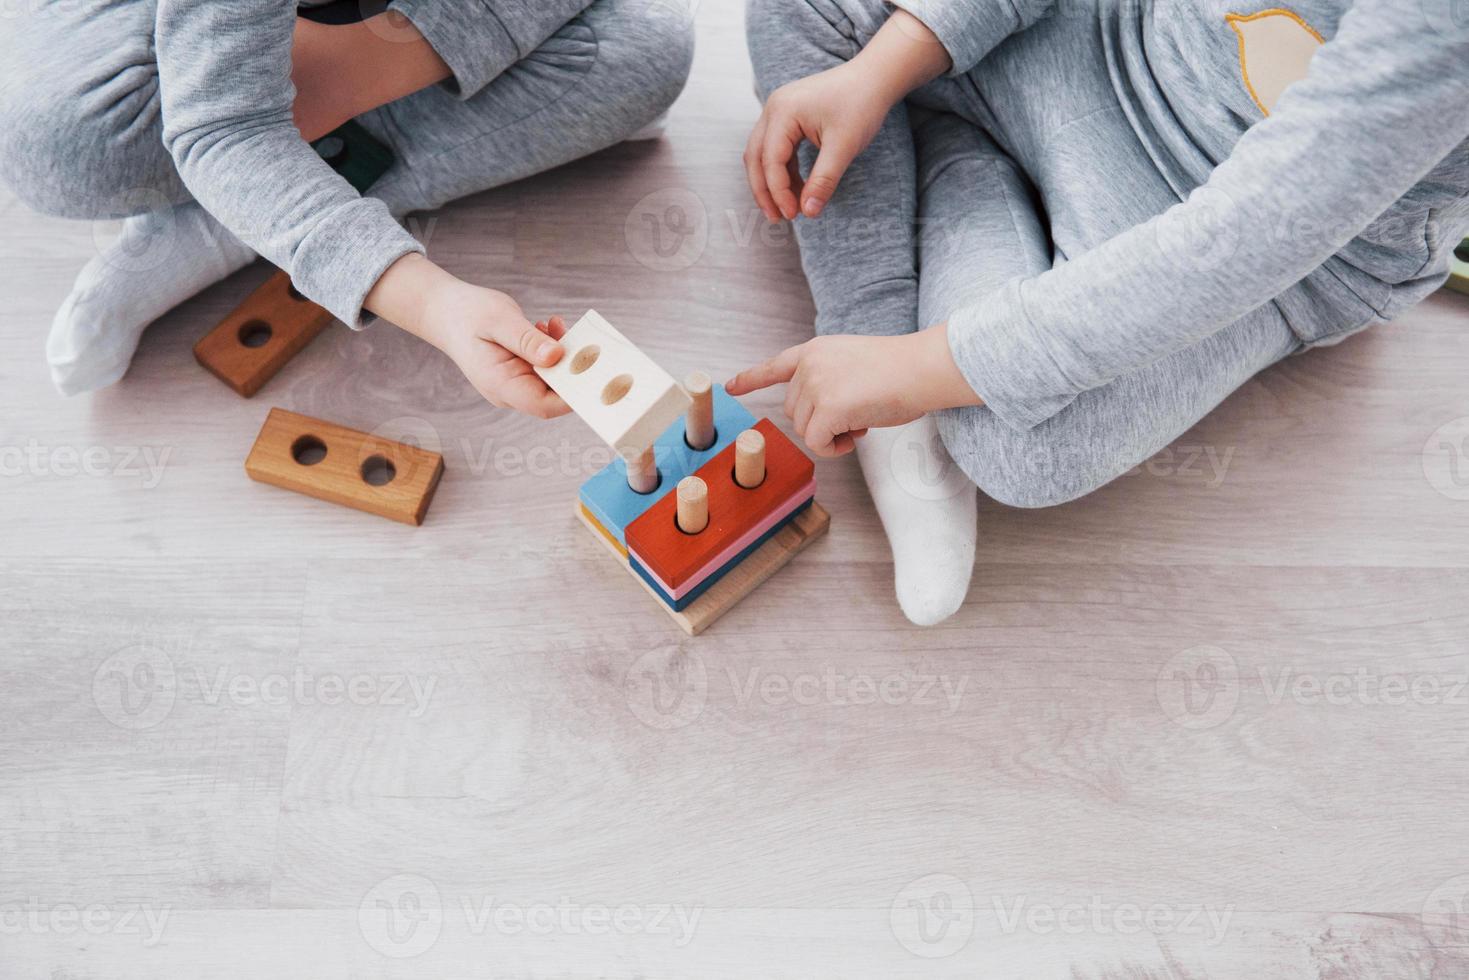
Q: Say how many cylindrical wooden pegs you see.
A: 4